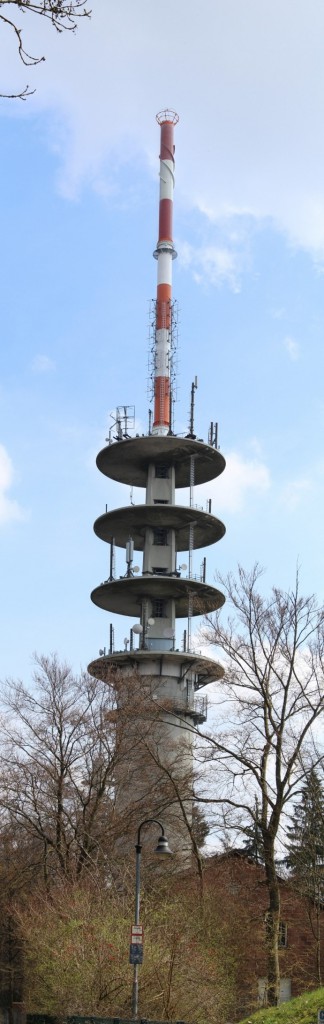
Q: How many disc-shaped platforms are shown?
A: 4